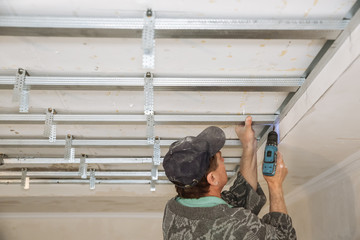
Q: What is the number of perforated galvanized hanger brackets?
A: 12